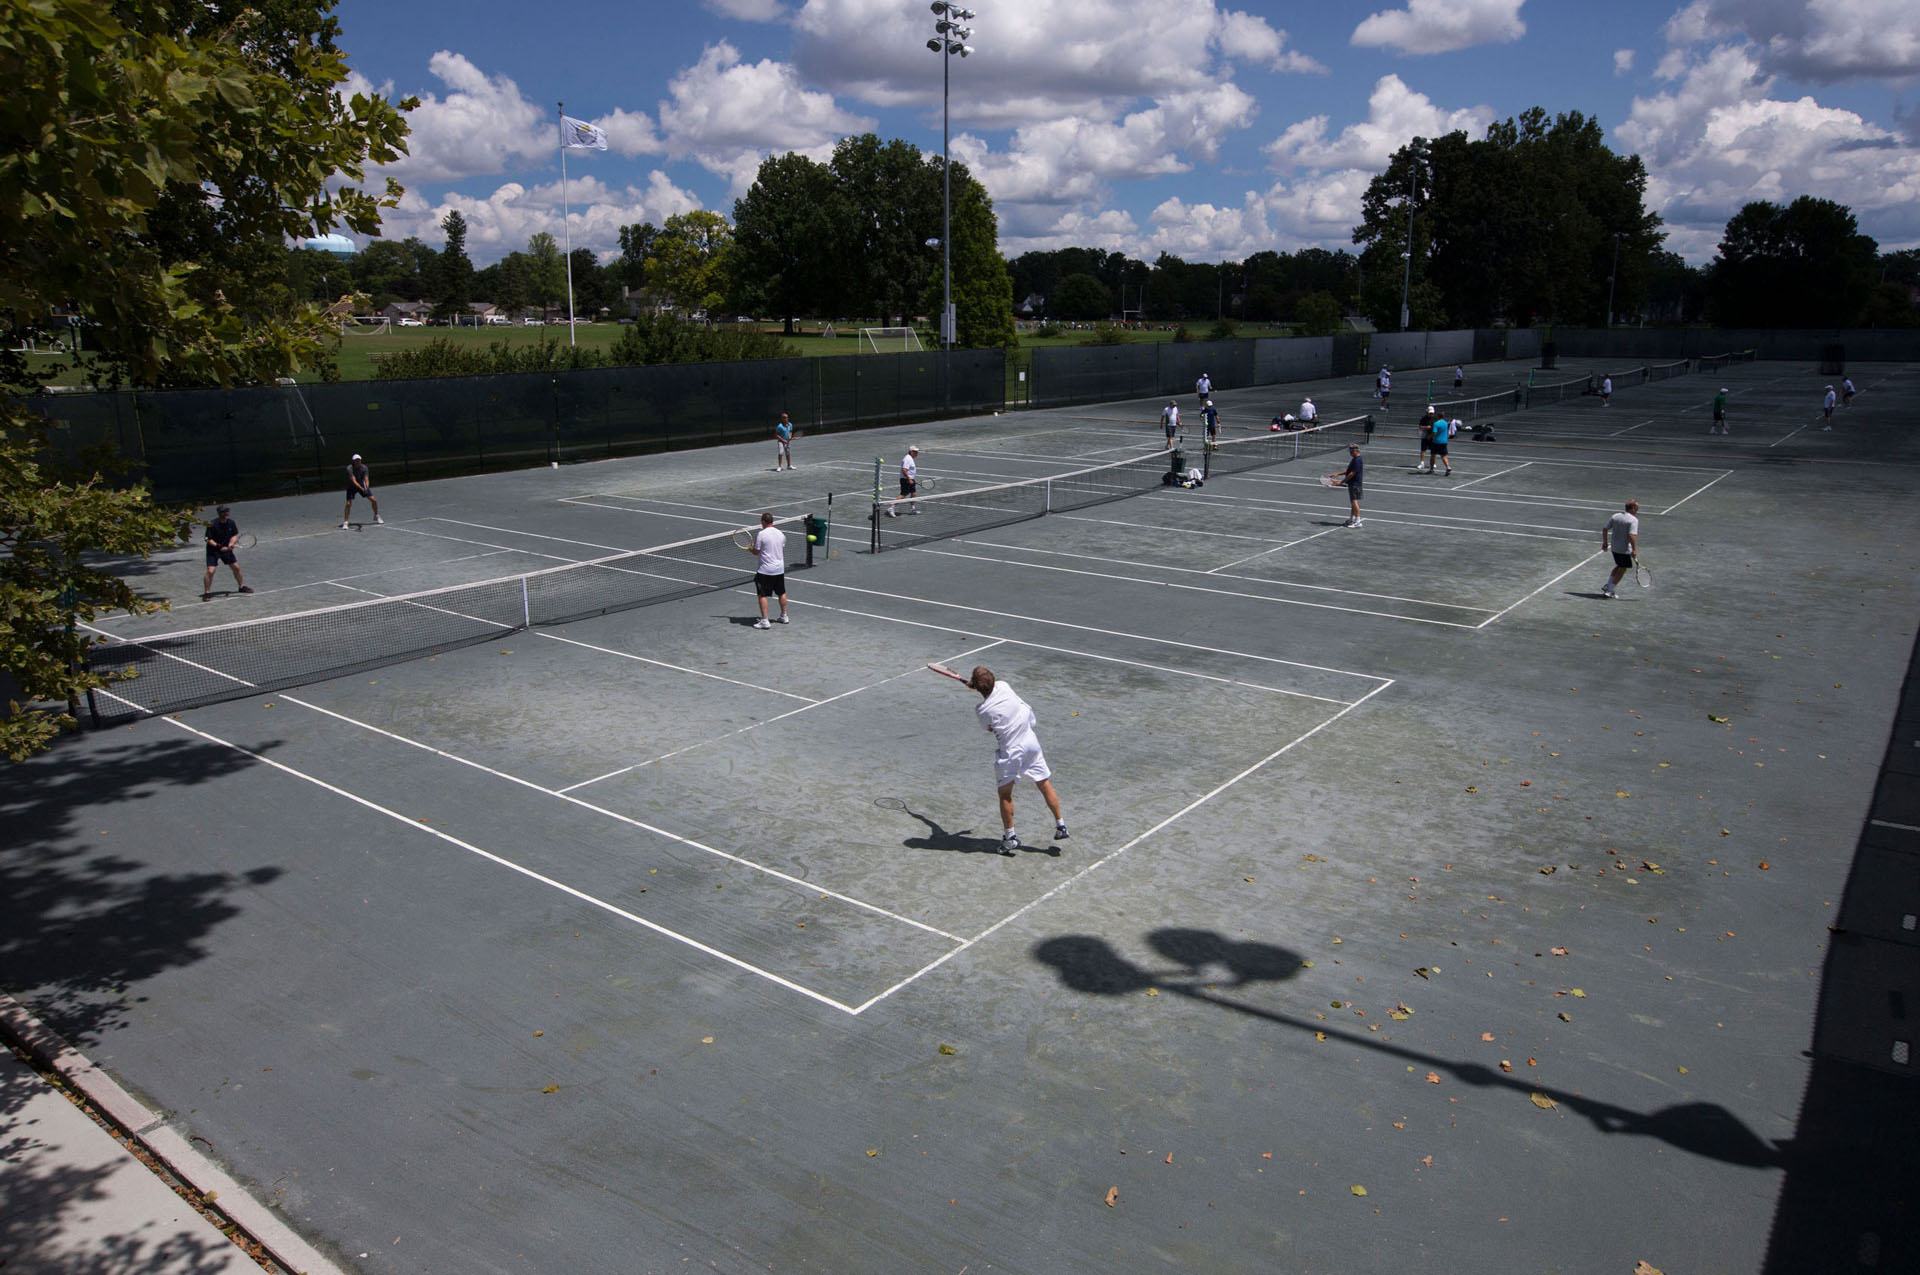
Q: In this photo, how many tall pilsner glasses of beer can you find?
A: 0